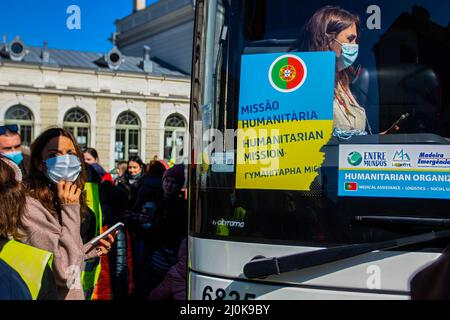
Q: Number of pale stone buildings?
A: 1